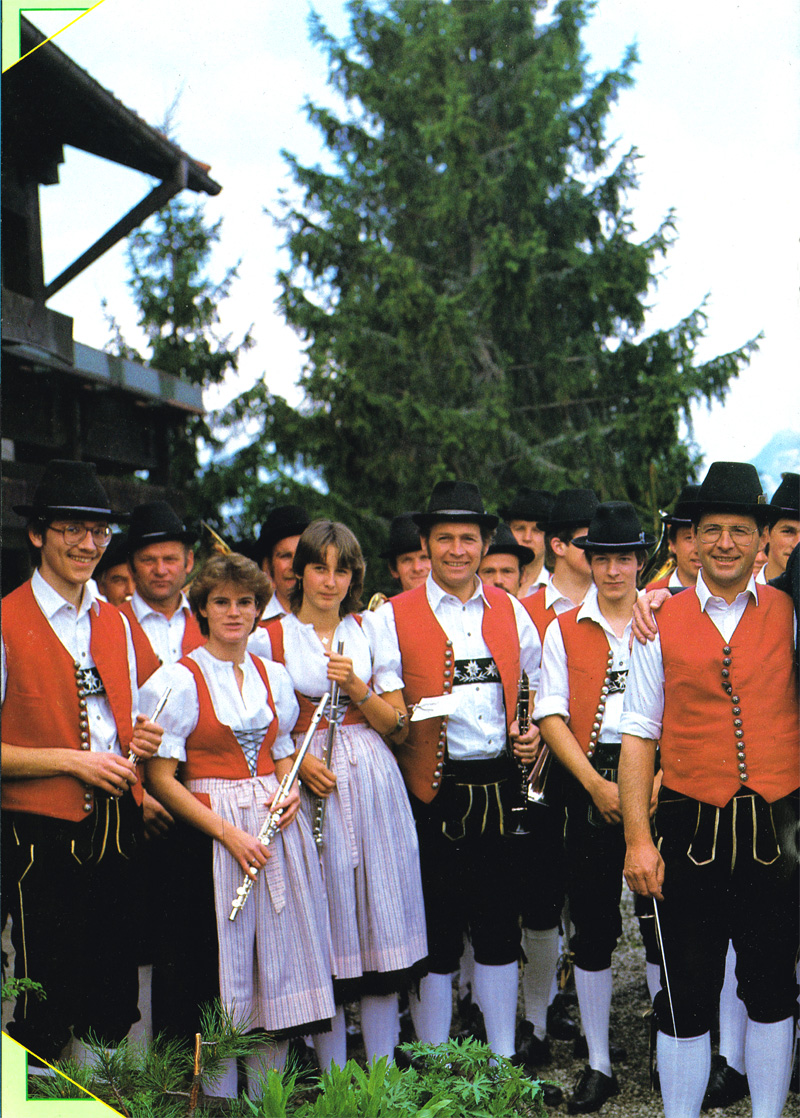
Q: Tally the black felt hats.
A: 13